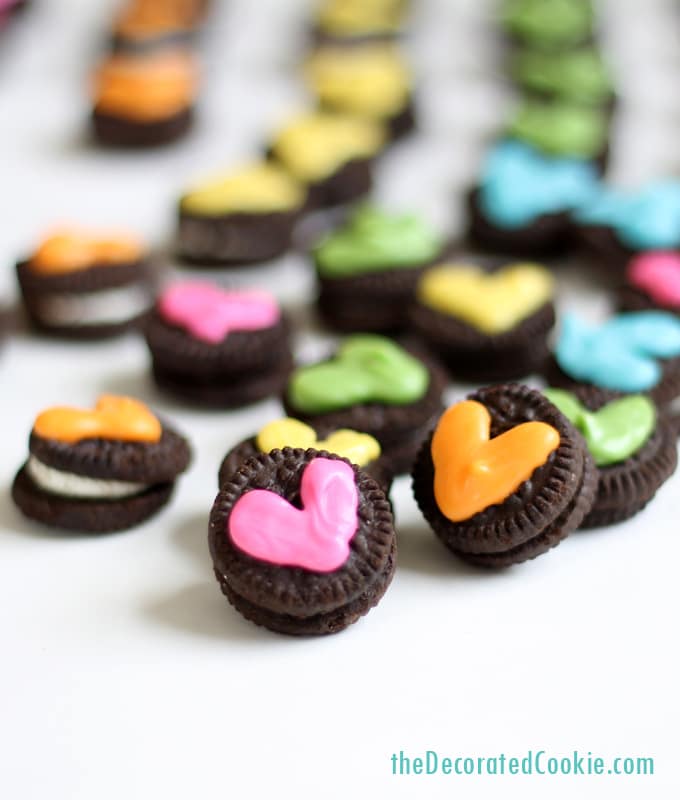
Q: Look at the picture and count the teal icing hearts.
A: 3